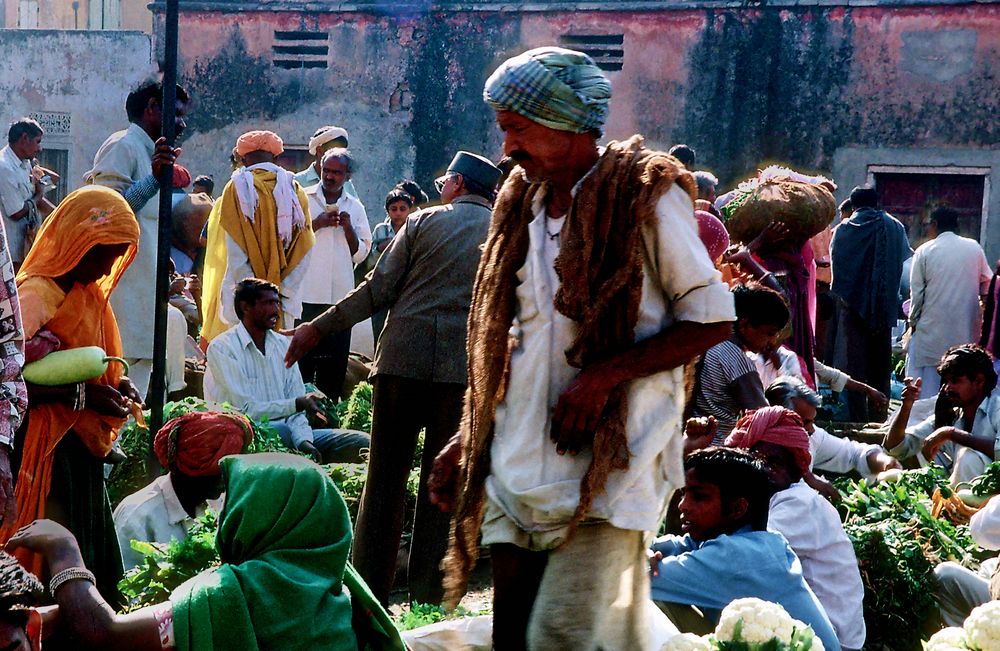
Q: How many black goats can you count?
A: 0